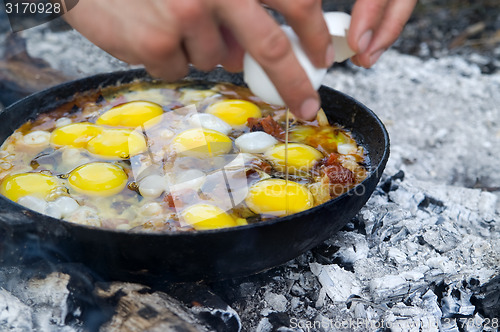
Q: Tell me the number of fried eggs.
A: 10